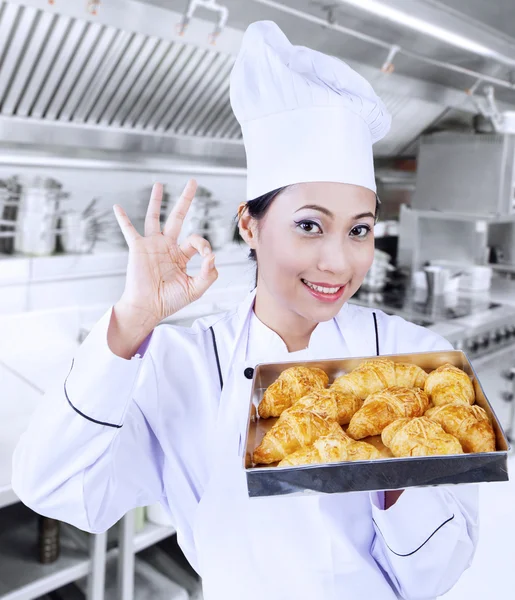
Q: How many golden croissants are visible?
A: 9